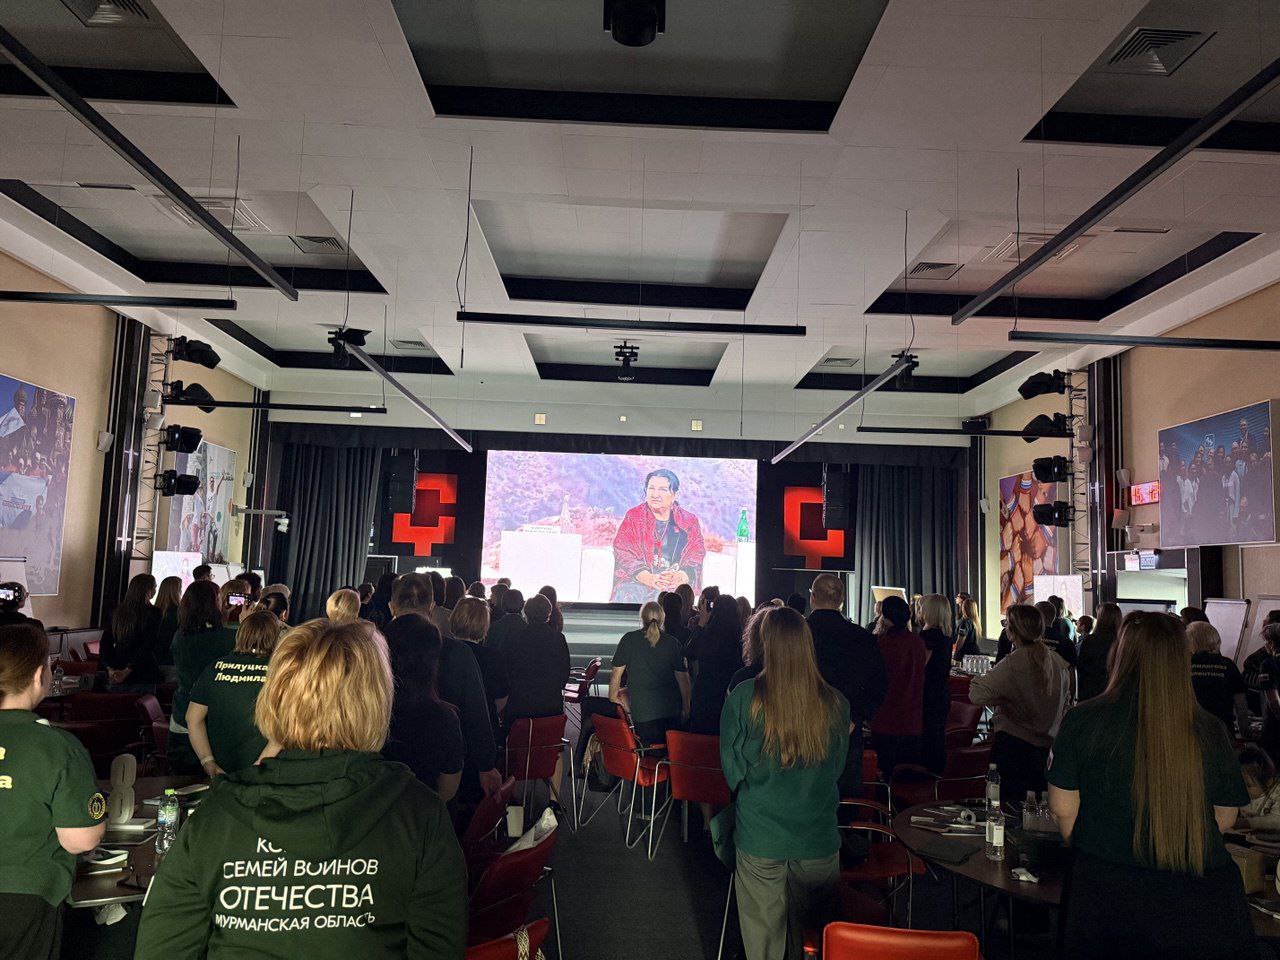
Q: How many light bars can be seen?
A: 9